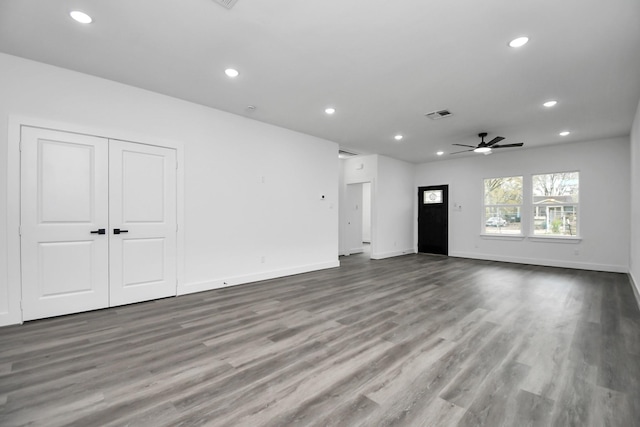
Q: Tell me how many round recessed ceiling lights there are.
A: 8